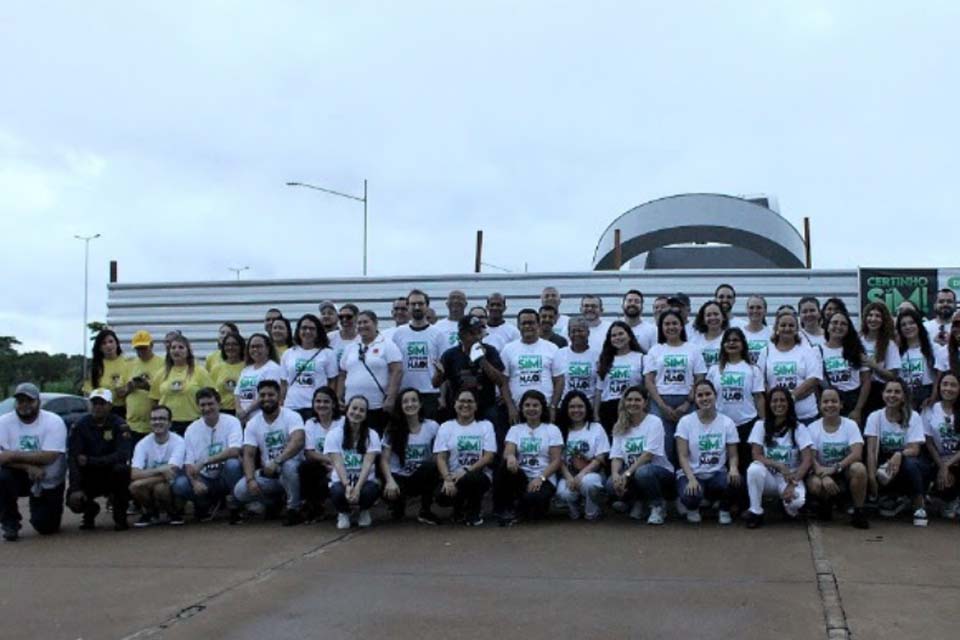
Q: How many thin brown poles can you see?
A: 4